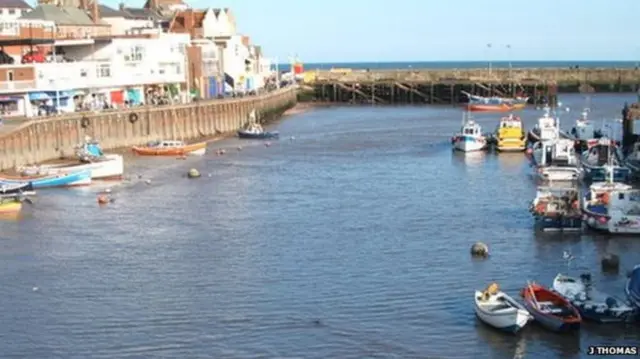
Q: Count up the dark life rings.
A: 2